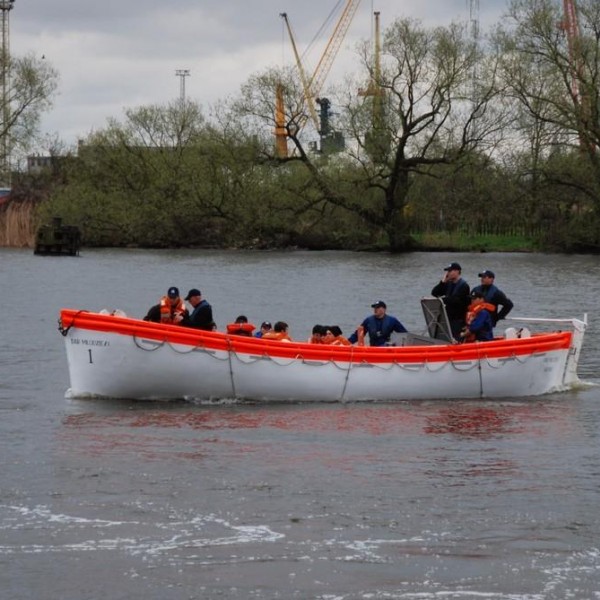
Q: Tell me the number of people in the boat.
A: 12